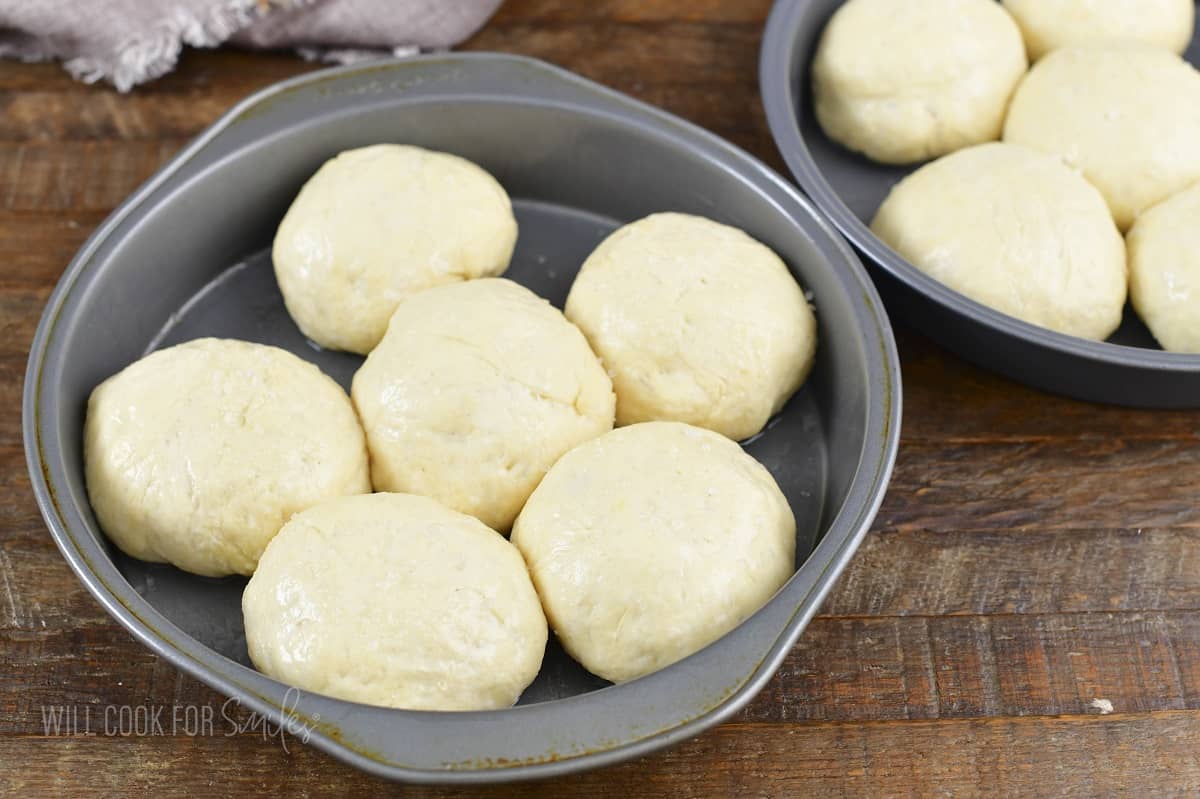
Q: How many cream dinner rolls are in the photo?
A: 11